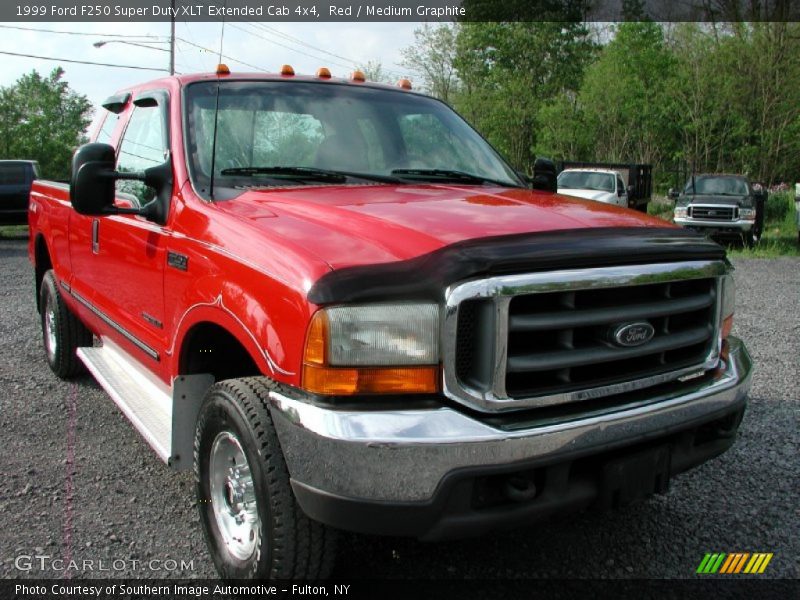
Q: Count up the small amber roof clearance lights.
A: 5